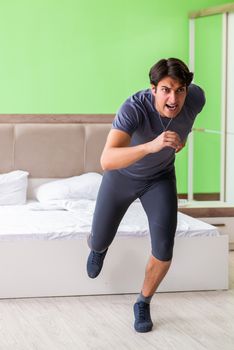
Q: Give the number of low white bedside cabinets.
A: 1